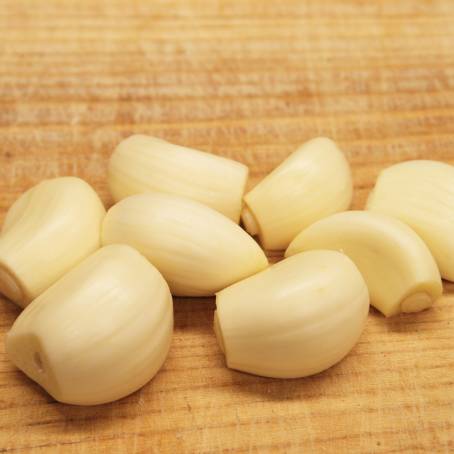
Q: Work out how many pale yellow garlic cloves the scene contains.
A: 8